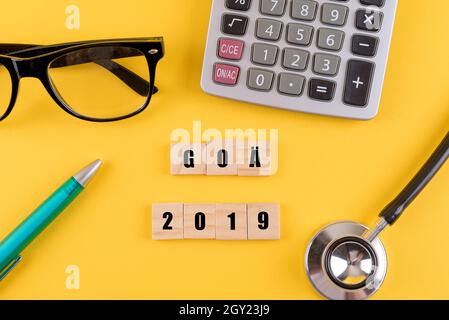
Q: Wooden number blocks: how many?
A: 4